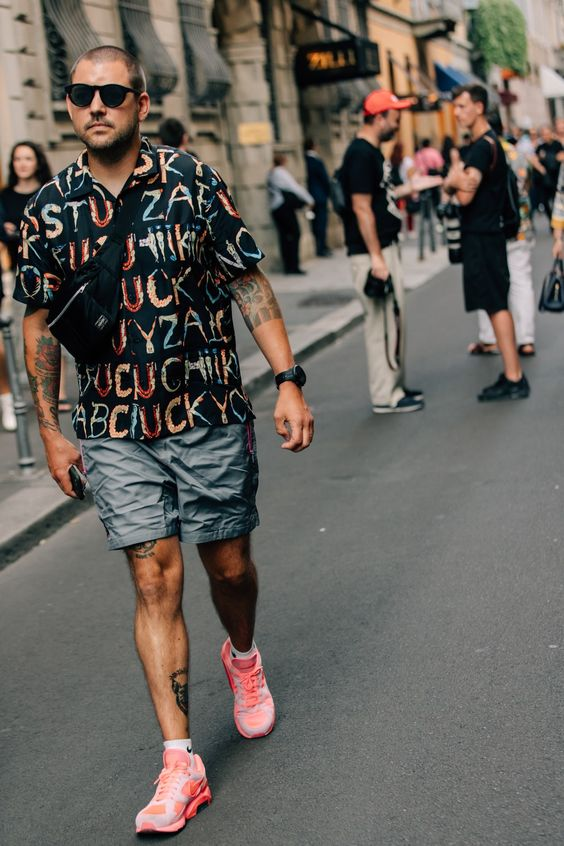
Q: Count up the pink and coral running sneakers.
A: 2